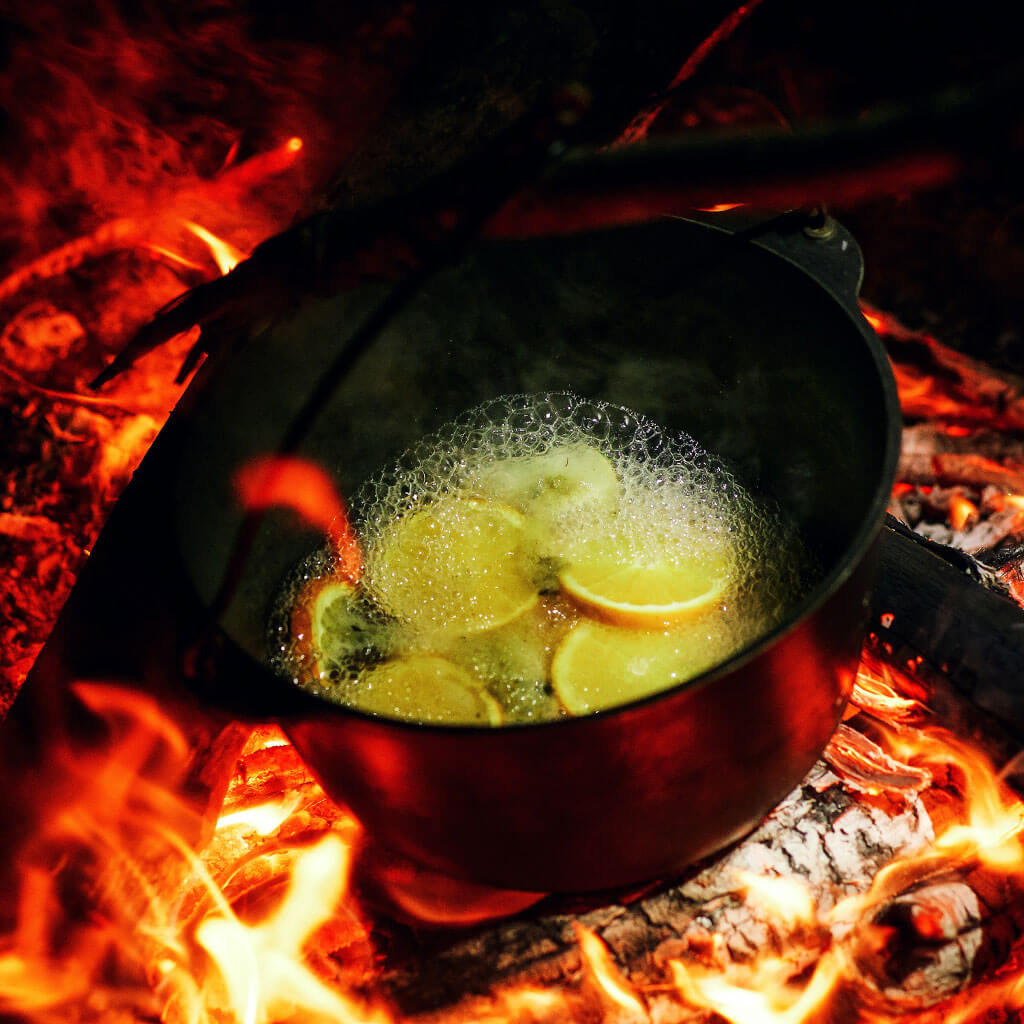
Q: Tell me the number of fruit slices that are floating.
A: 6